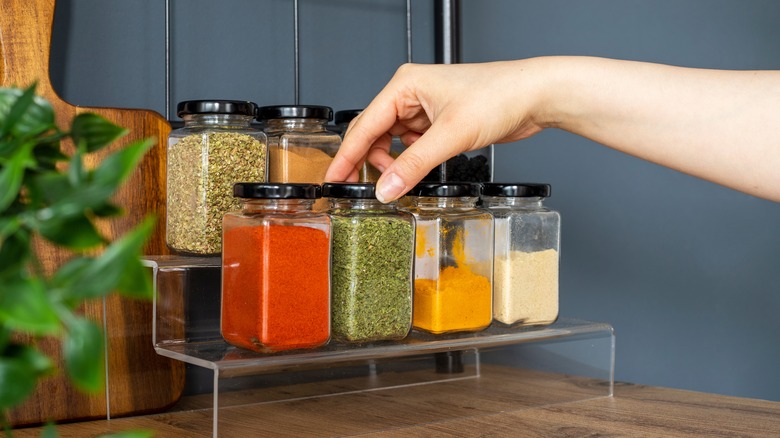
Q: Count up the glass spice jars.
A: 8